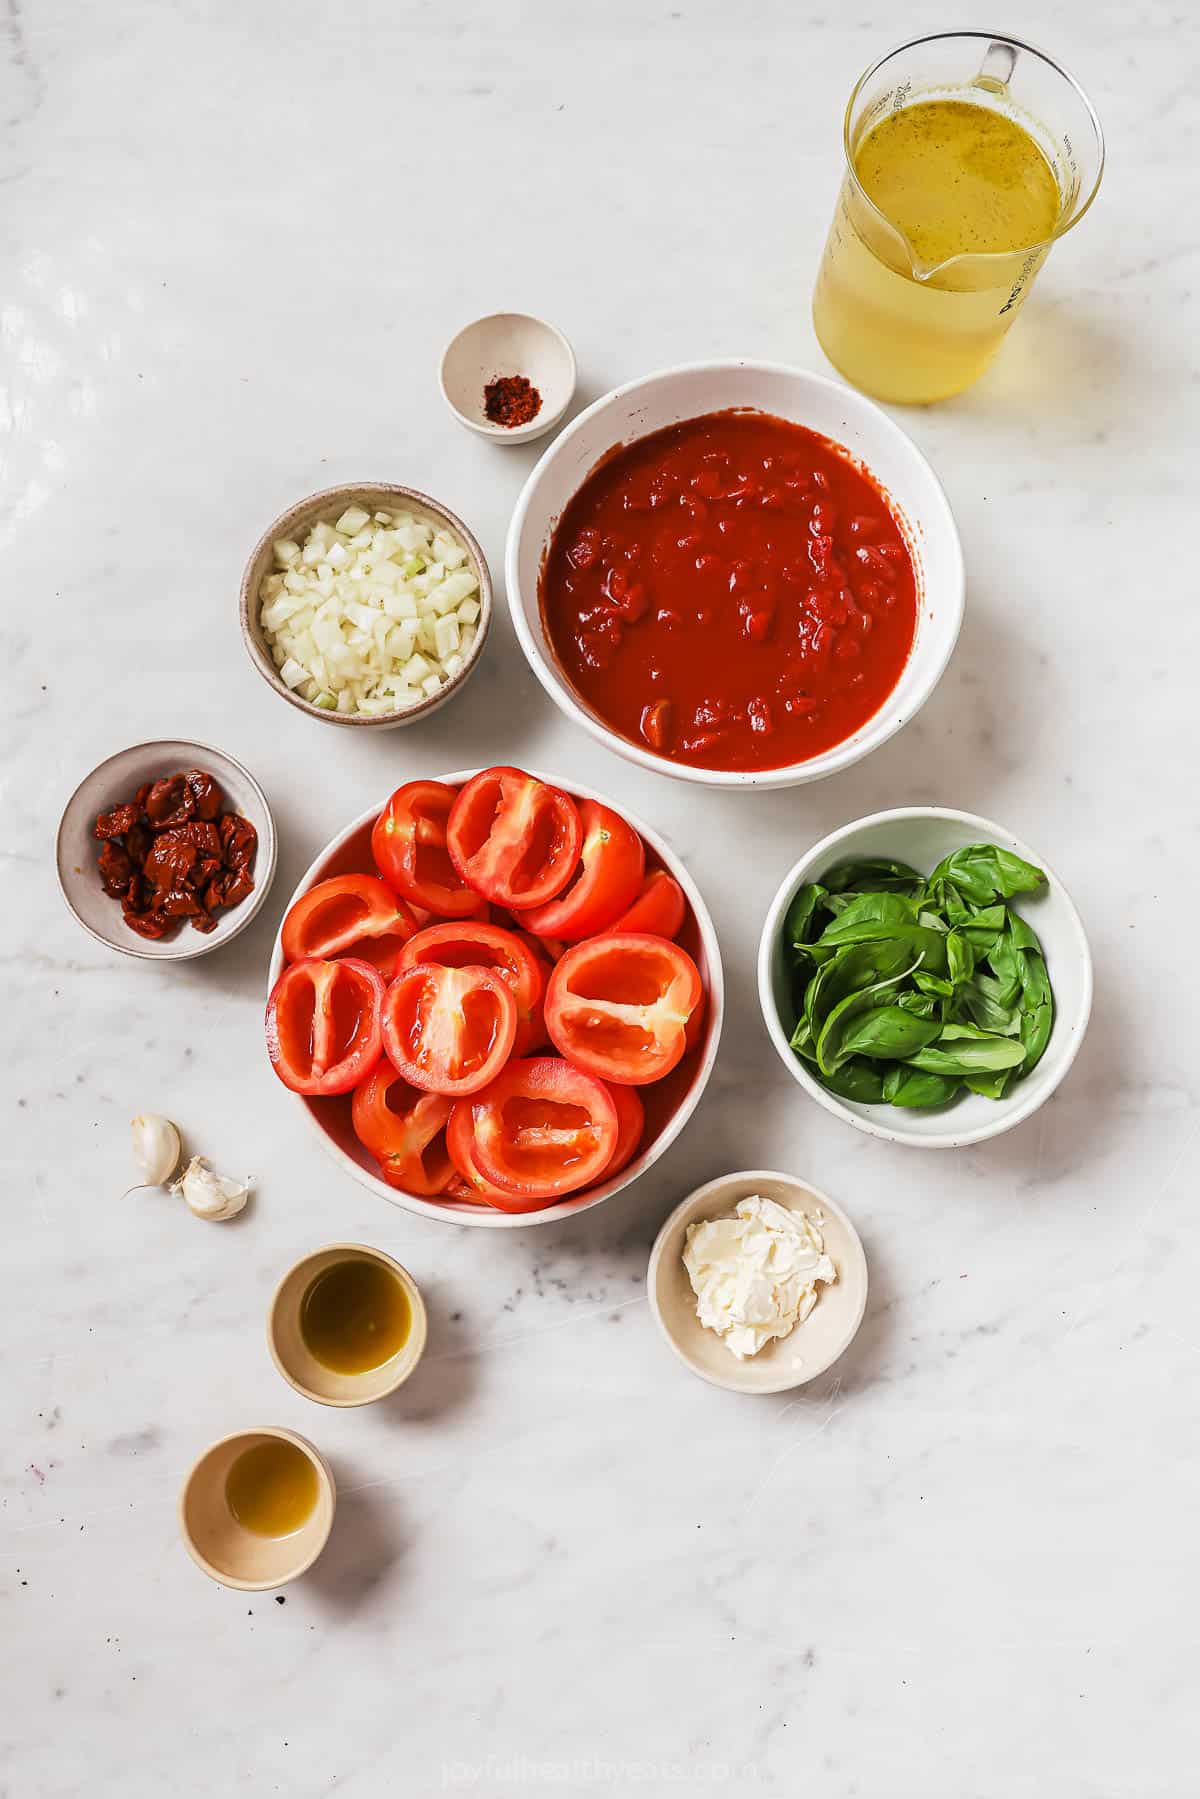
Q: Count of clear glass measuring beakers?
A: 1